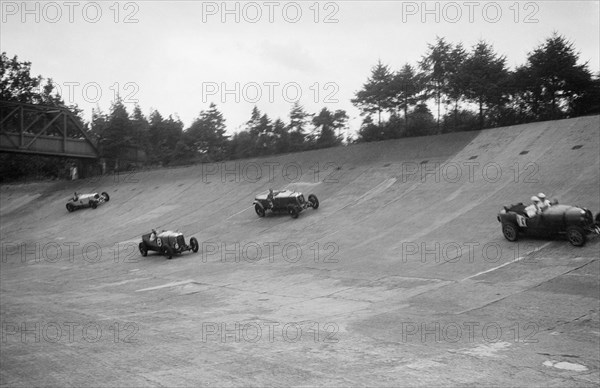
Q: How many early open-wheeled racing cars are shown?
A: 4